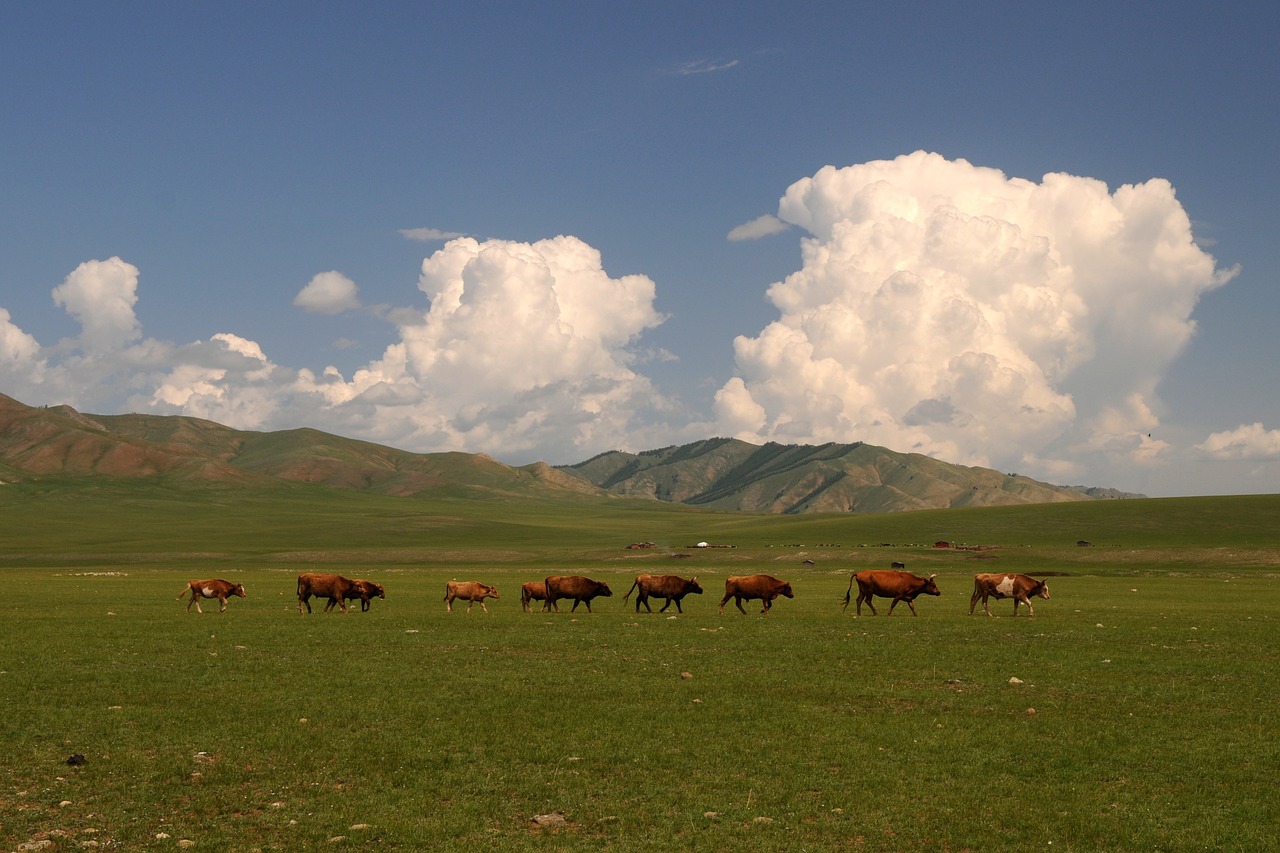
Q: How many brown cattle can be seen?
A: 10